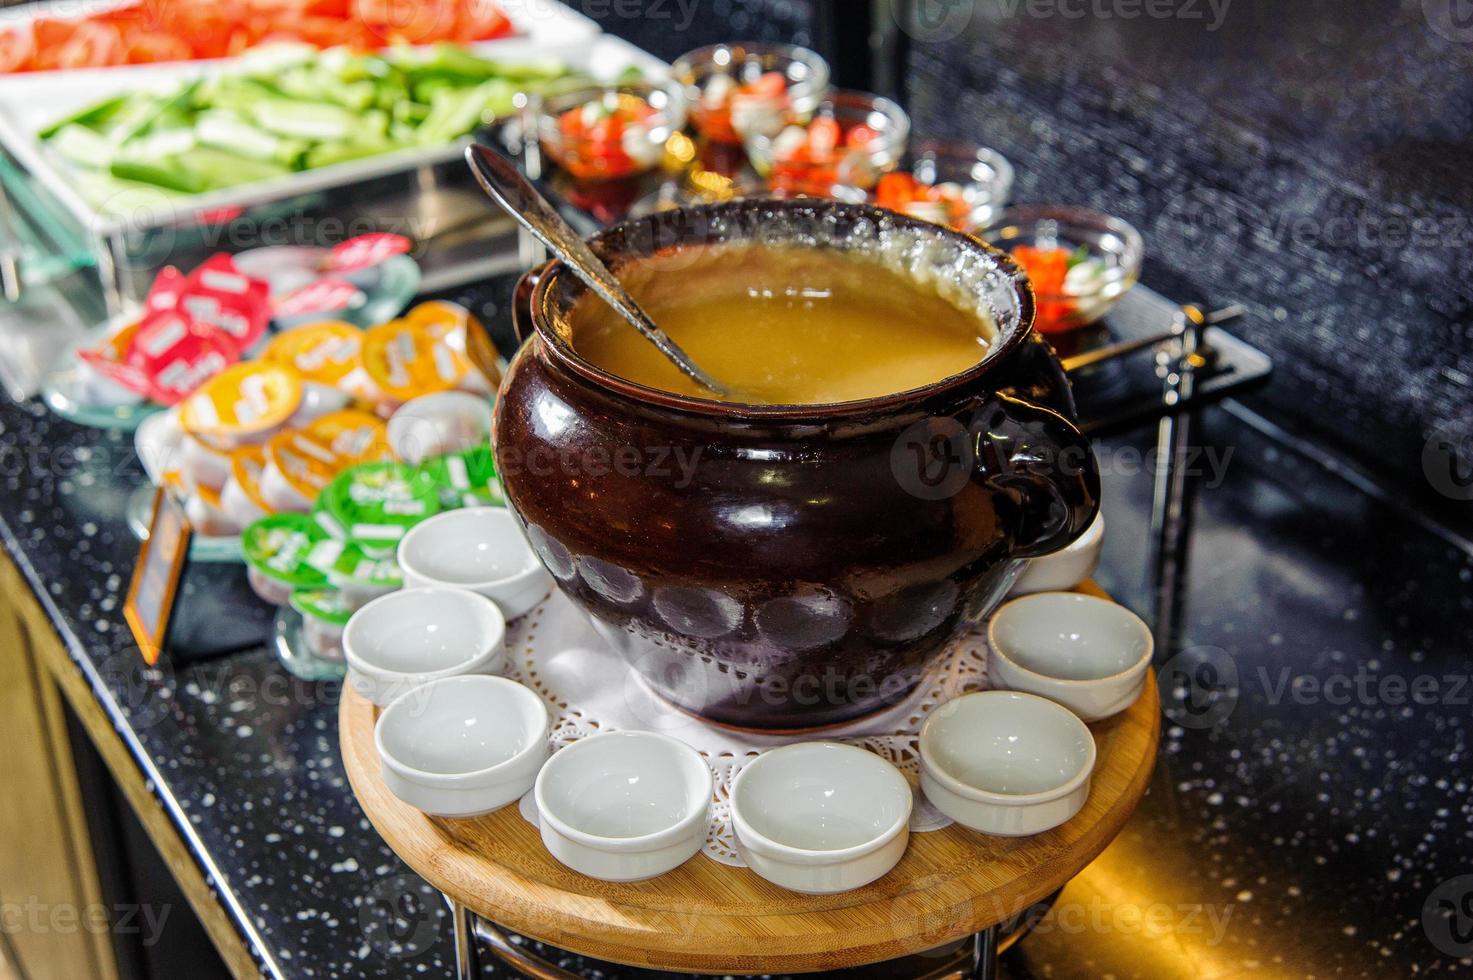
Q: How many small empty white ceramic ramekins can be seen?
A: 8